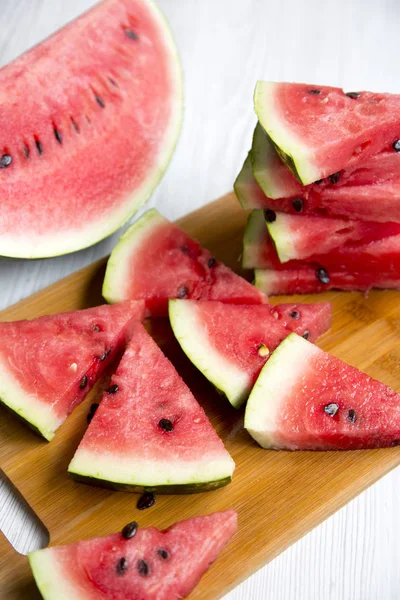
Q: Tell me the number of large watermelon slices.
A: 1